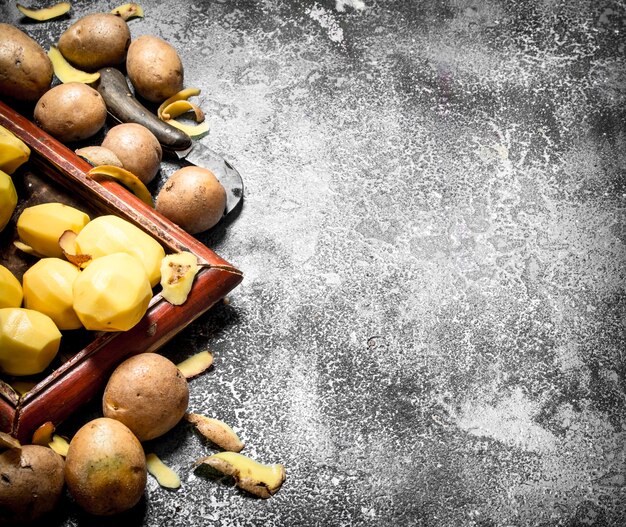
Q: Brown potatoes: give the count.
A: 9